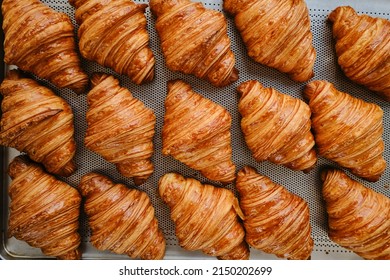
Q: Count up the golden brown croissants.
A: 15